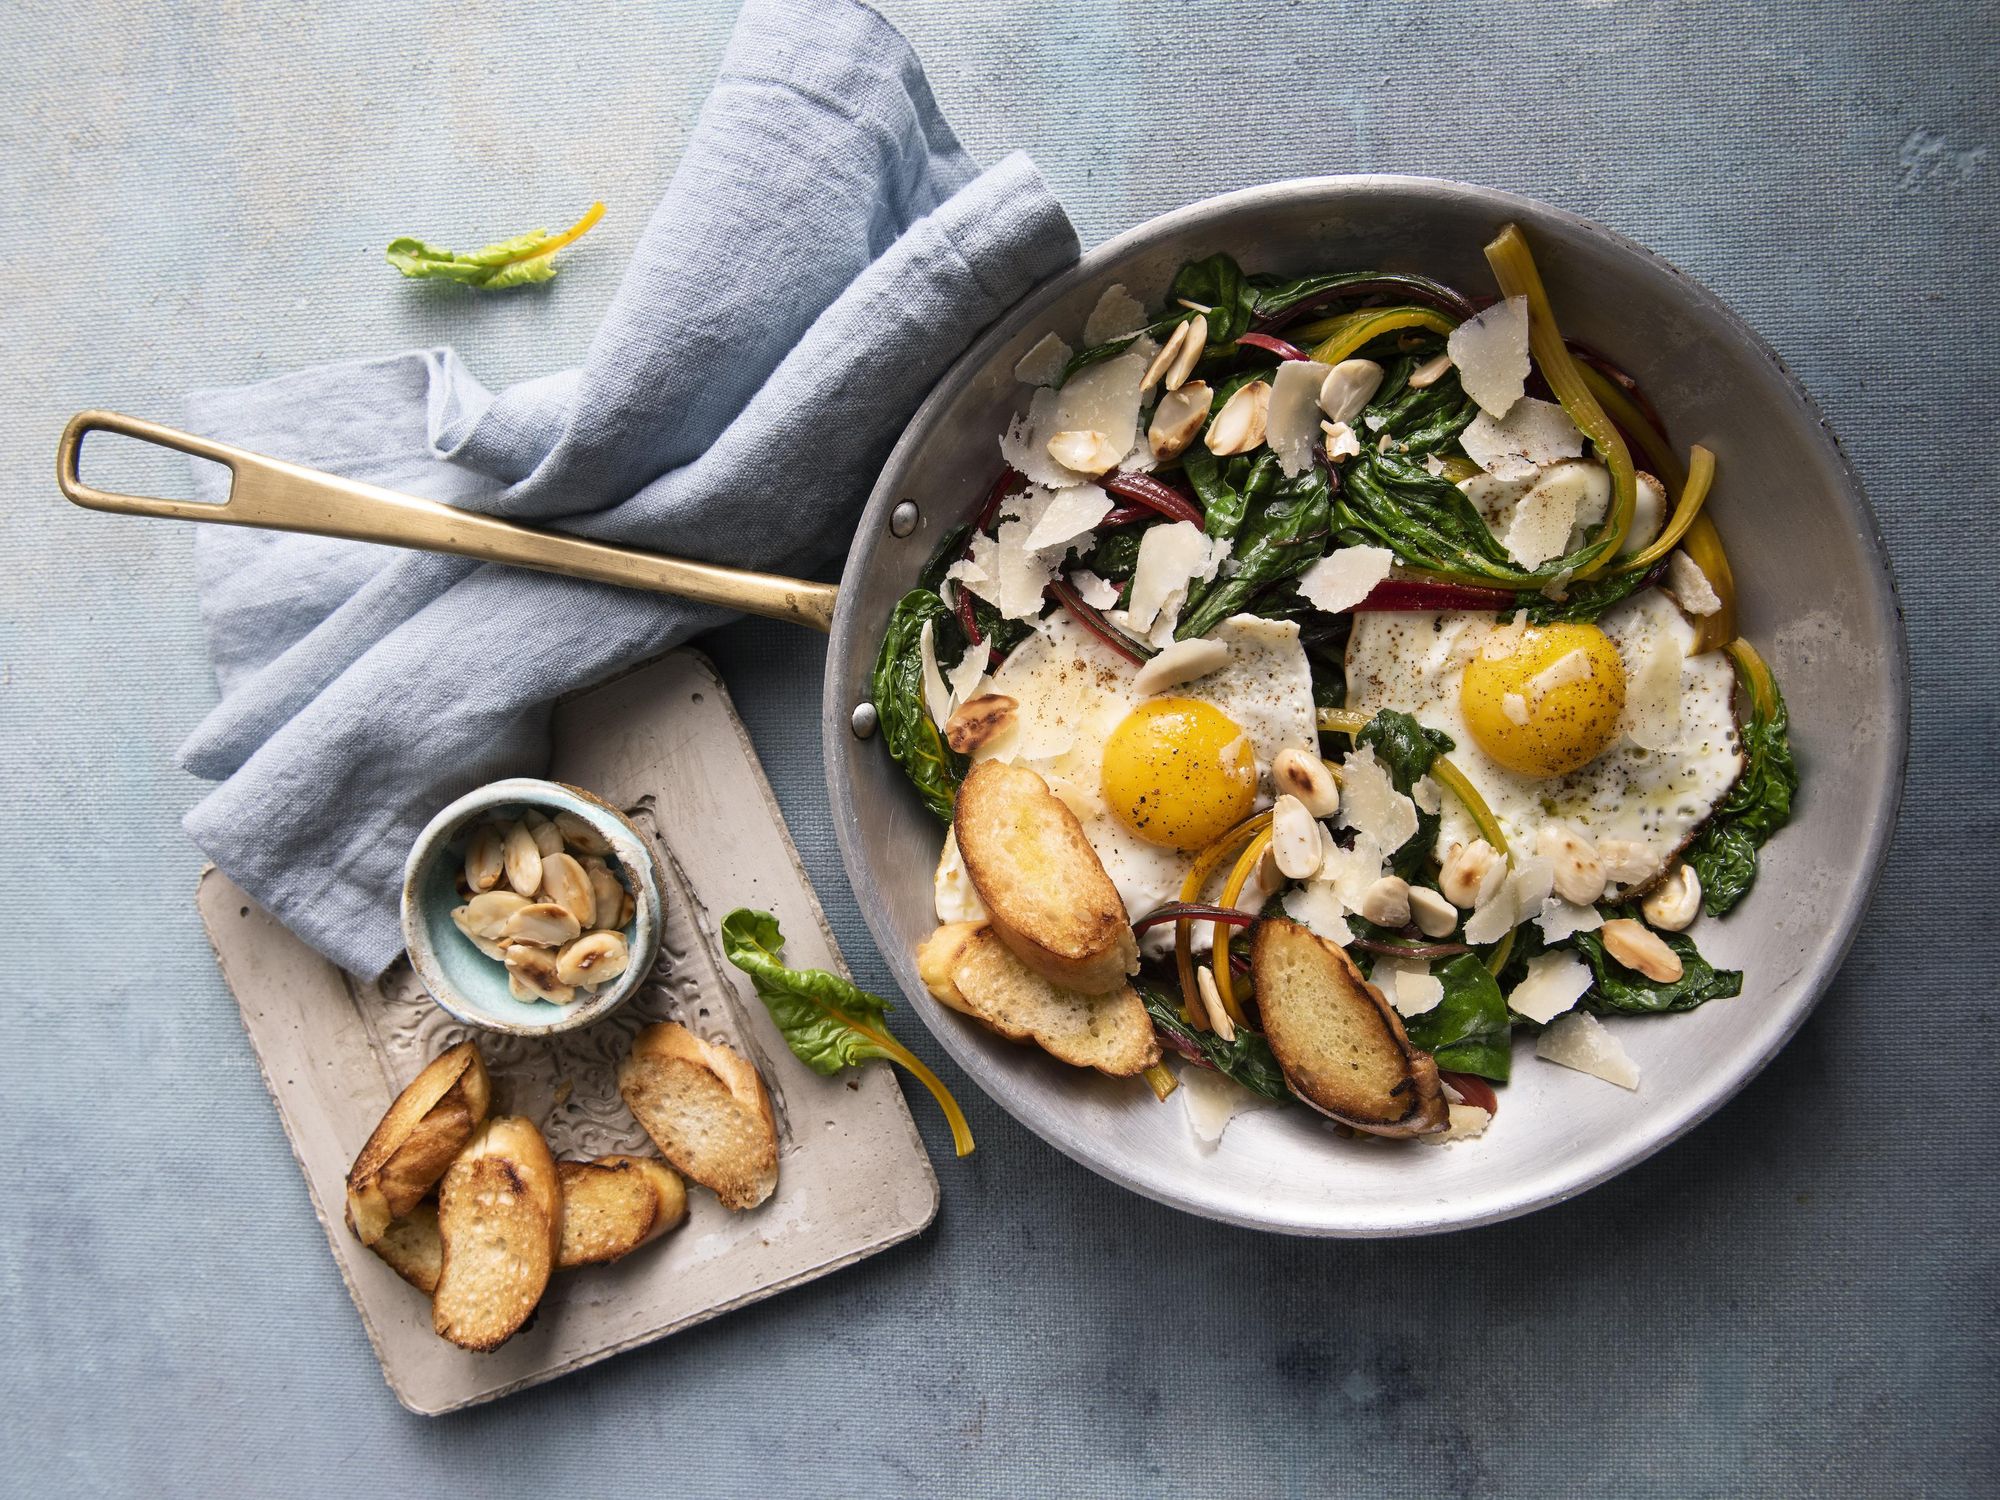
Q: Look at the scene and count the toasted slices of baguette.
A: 8